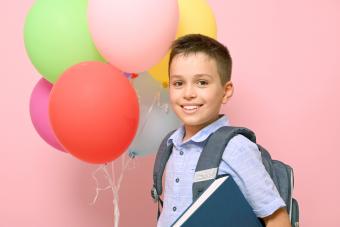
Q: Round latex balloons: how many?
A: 6